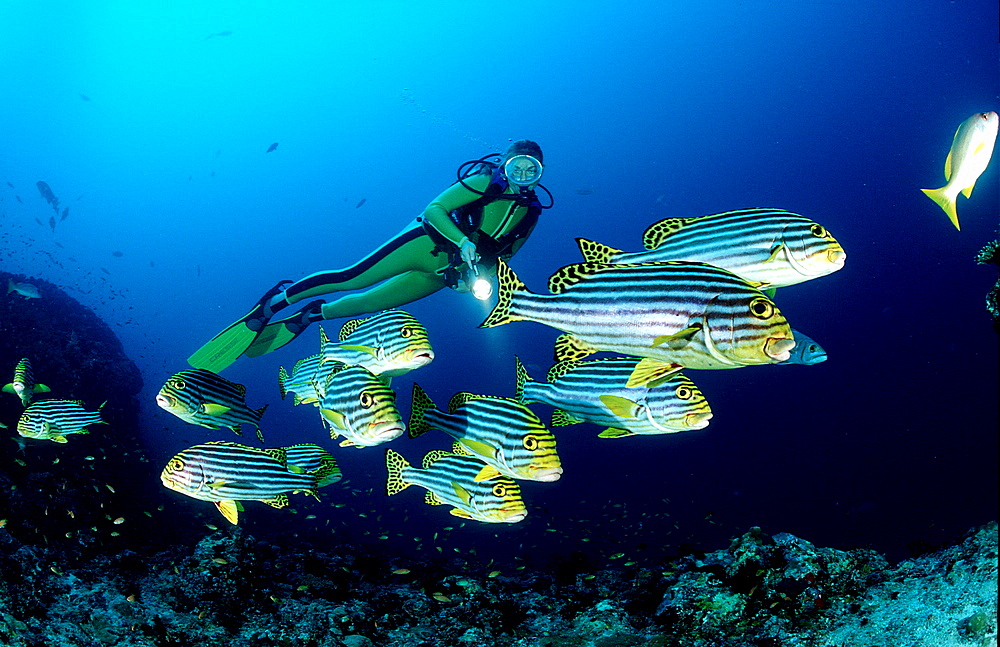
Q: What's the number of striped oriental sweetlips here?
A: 13